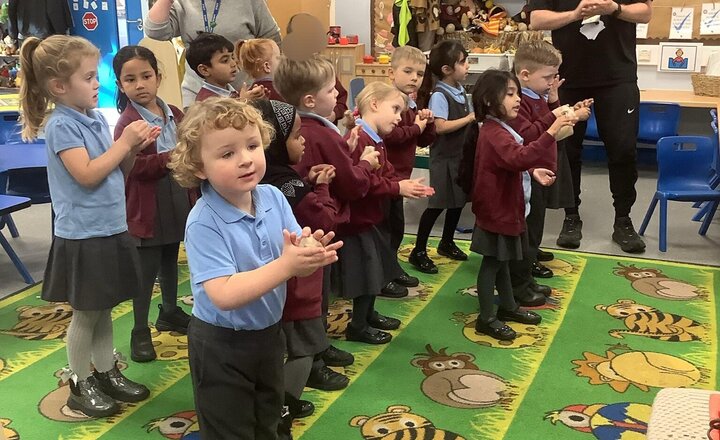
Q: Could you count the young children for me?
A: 13